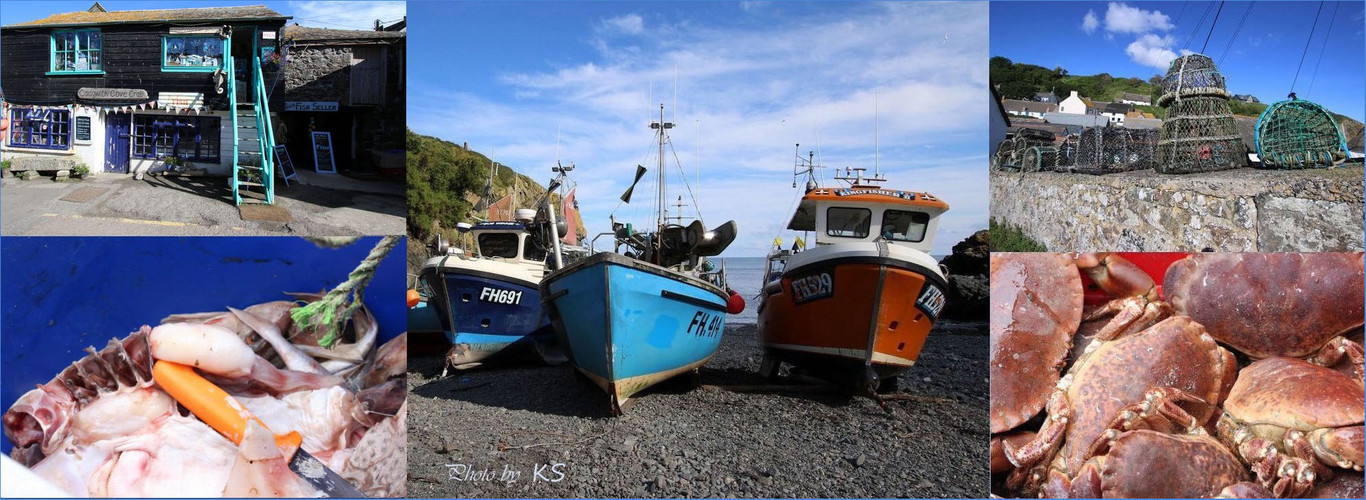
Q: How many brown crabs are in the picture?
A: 5